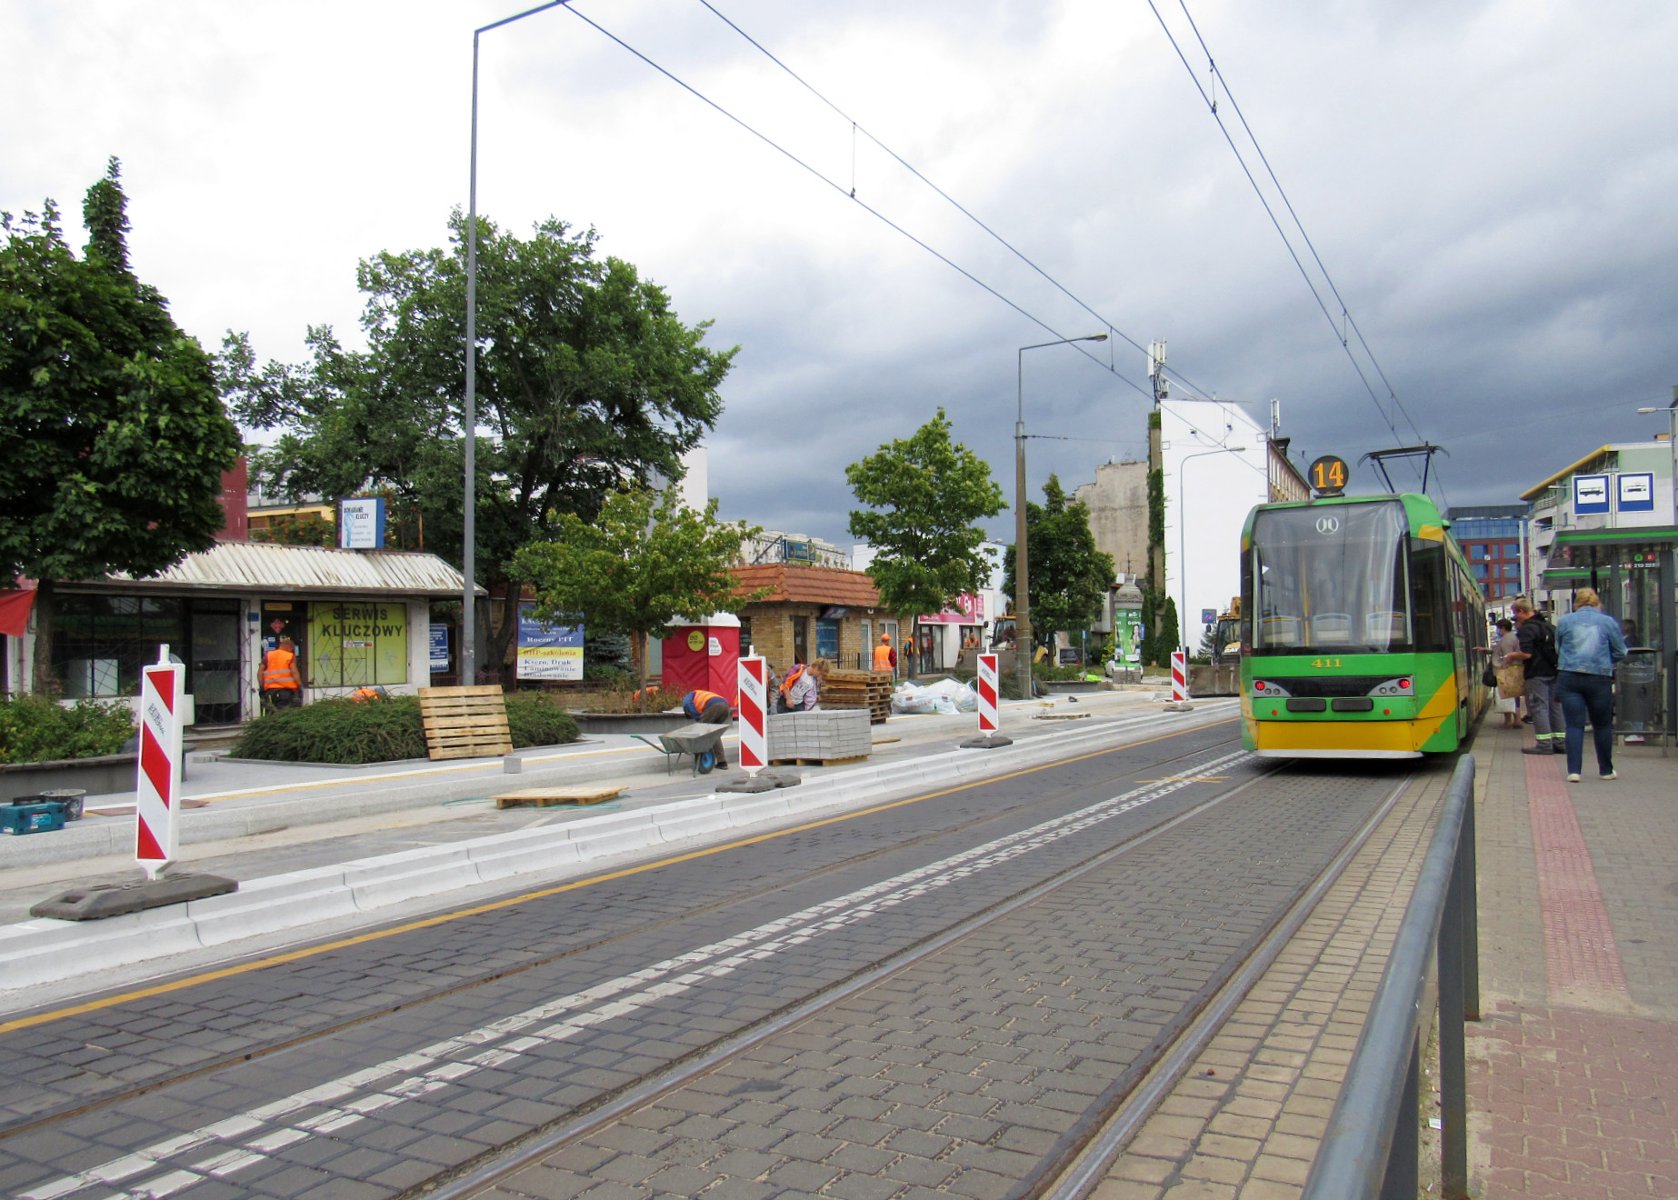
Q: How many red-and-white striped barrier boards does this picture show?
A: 4